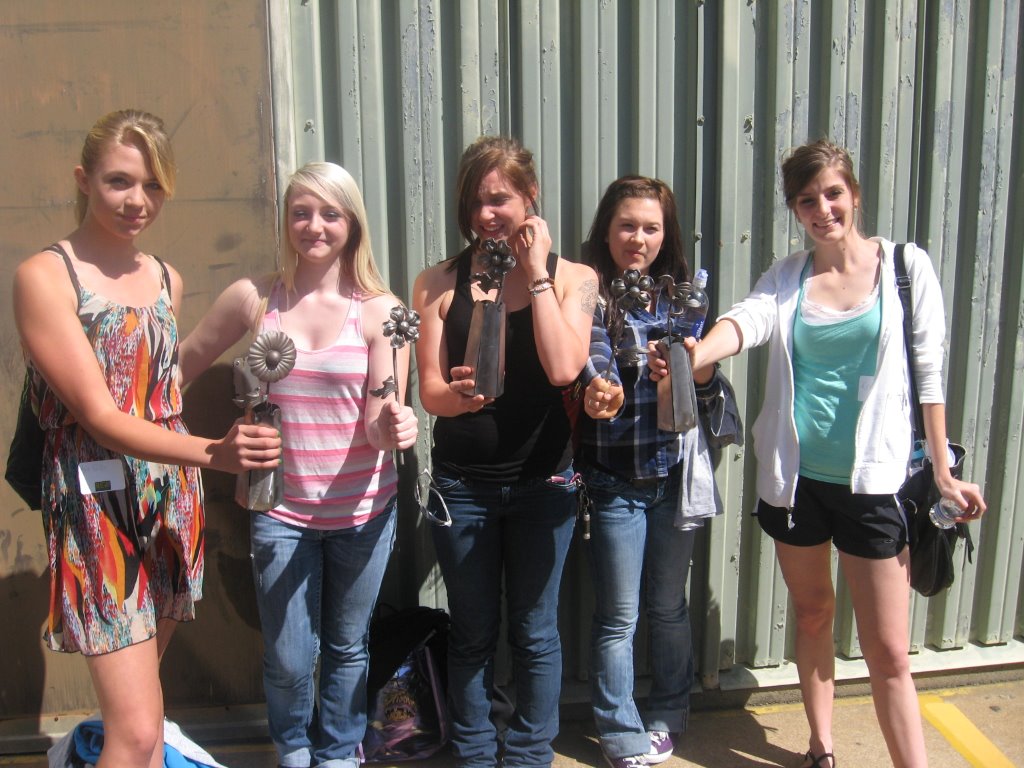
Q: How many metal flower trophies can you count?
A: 5